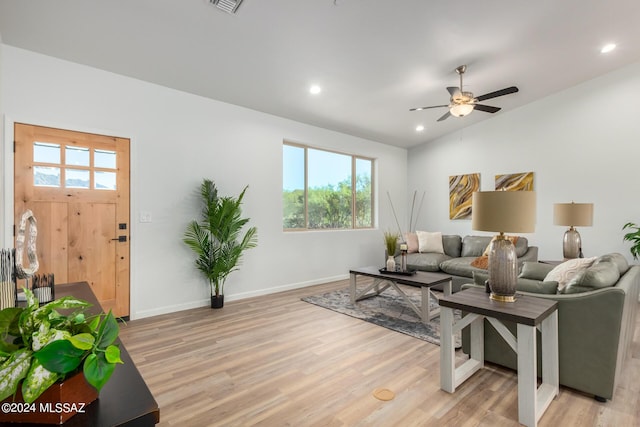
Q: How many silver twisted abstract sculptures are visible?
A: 1